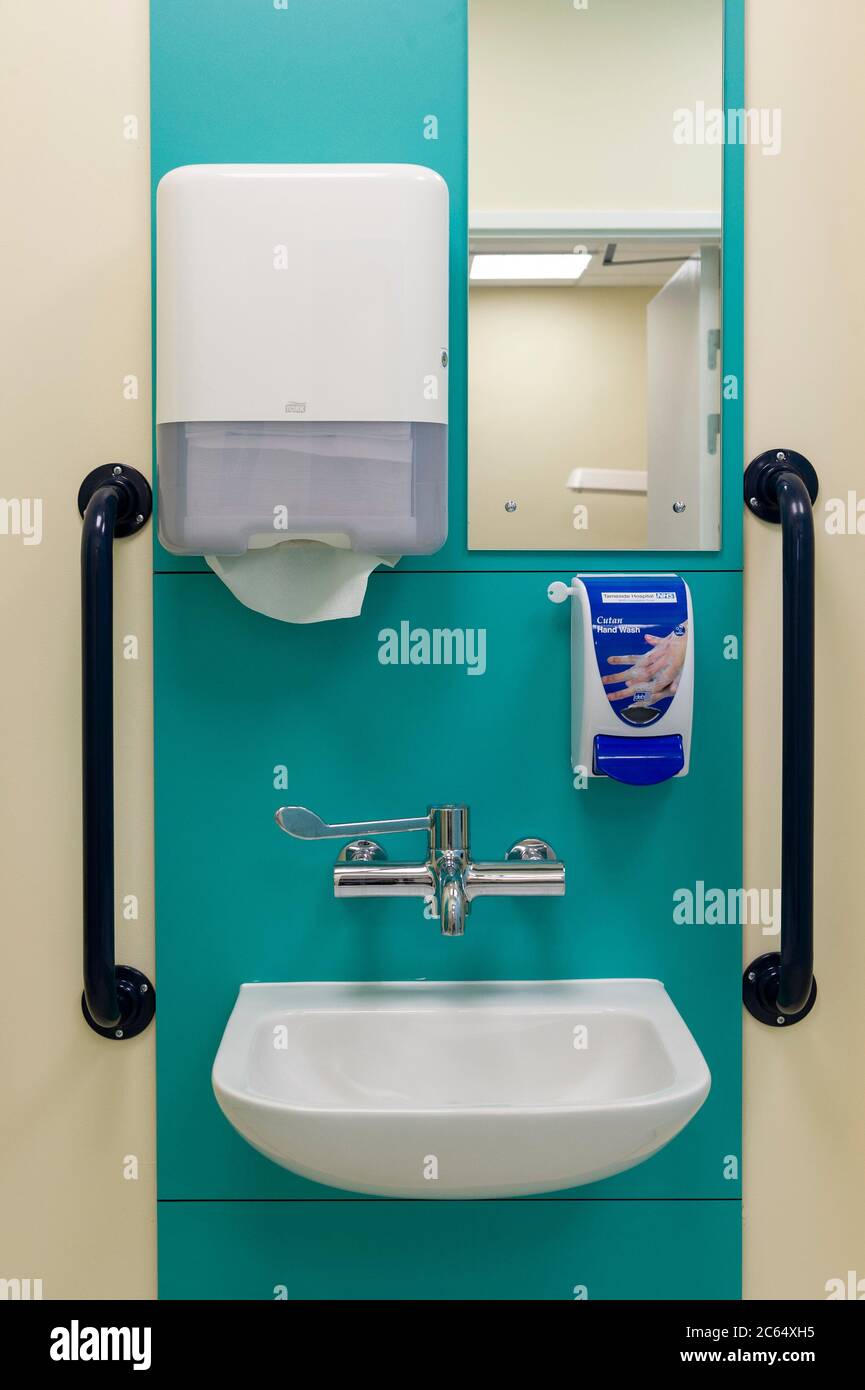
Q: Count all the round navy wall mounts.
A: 4